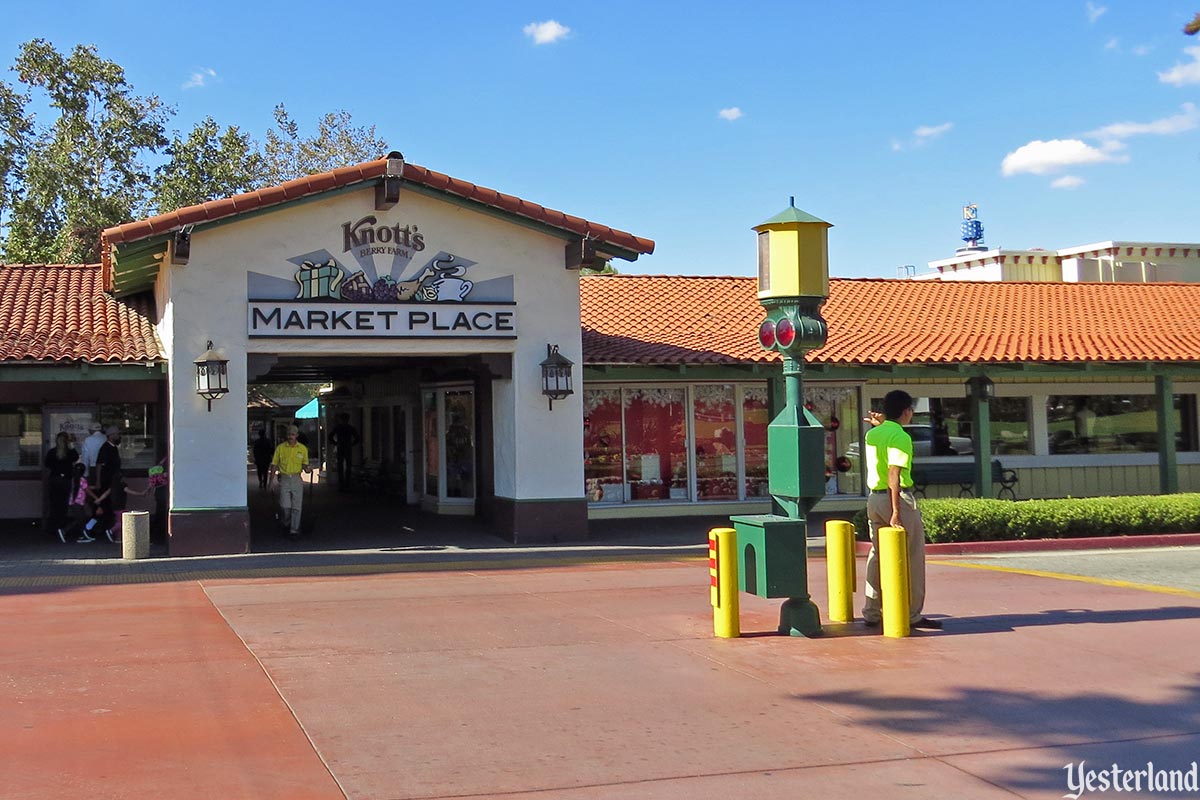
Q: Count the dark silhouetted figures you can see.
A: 2